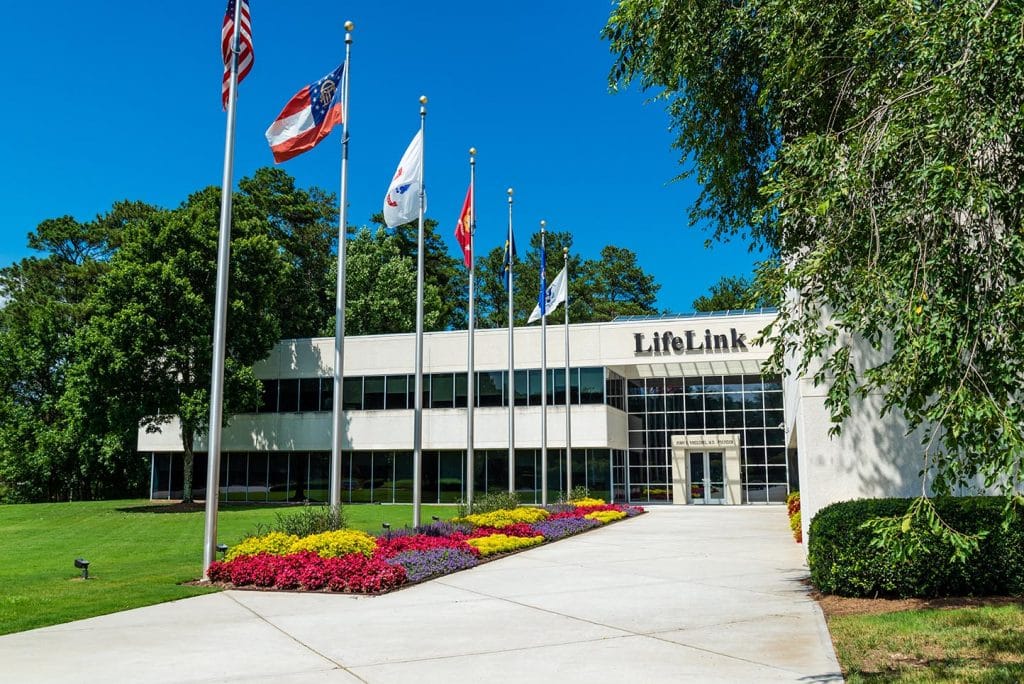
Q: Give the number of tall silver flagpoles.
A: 7